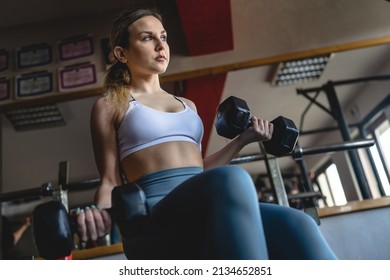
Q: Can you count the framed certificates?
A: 6